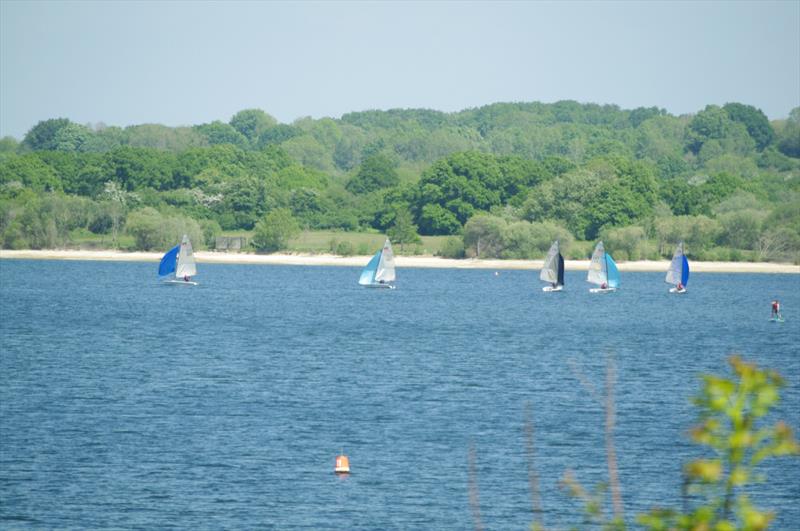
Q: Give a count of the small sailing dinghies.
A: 5